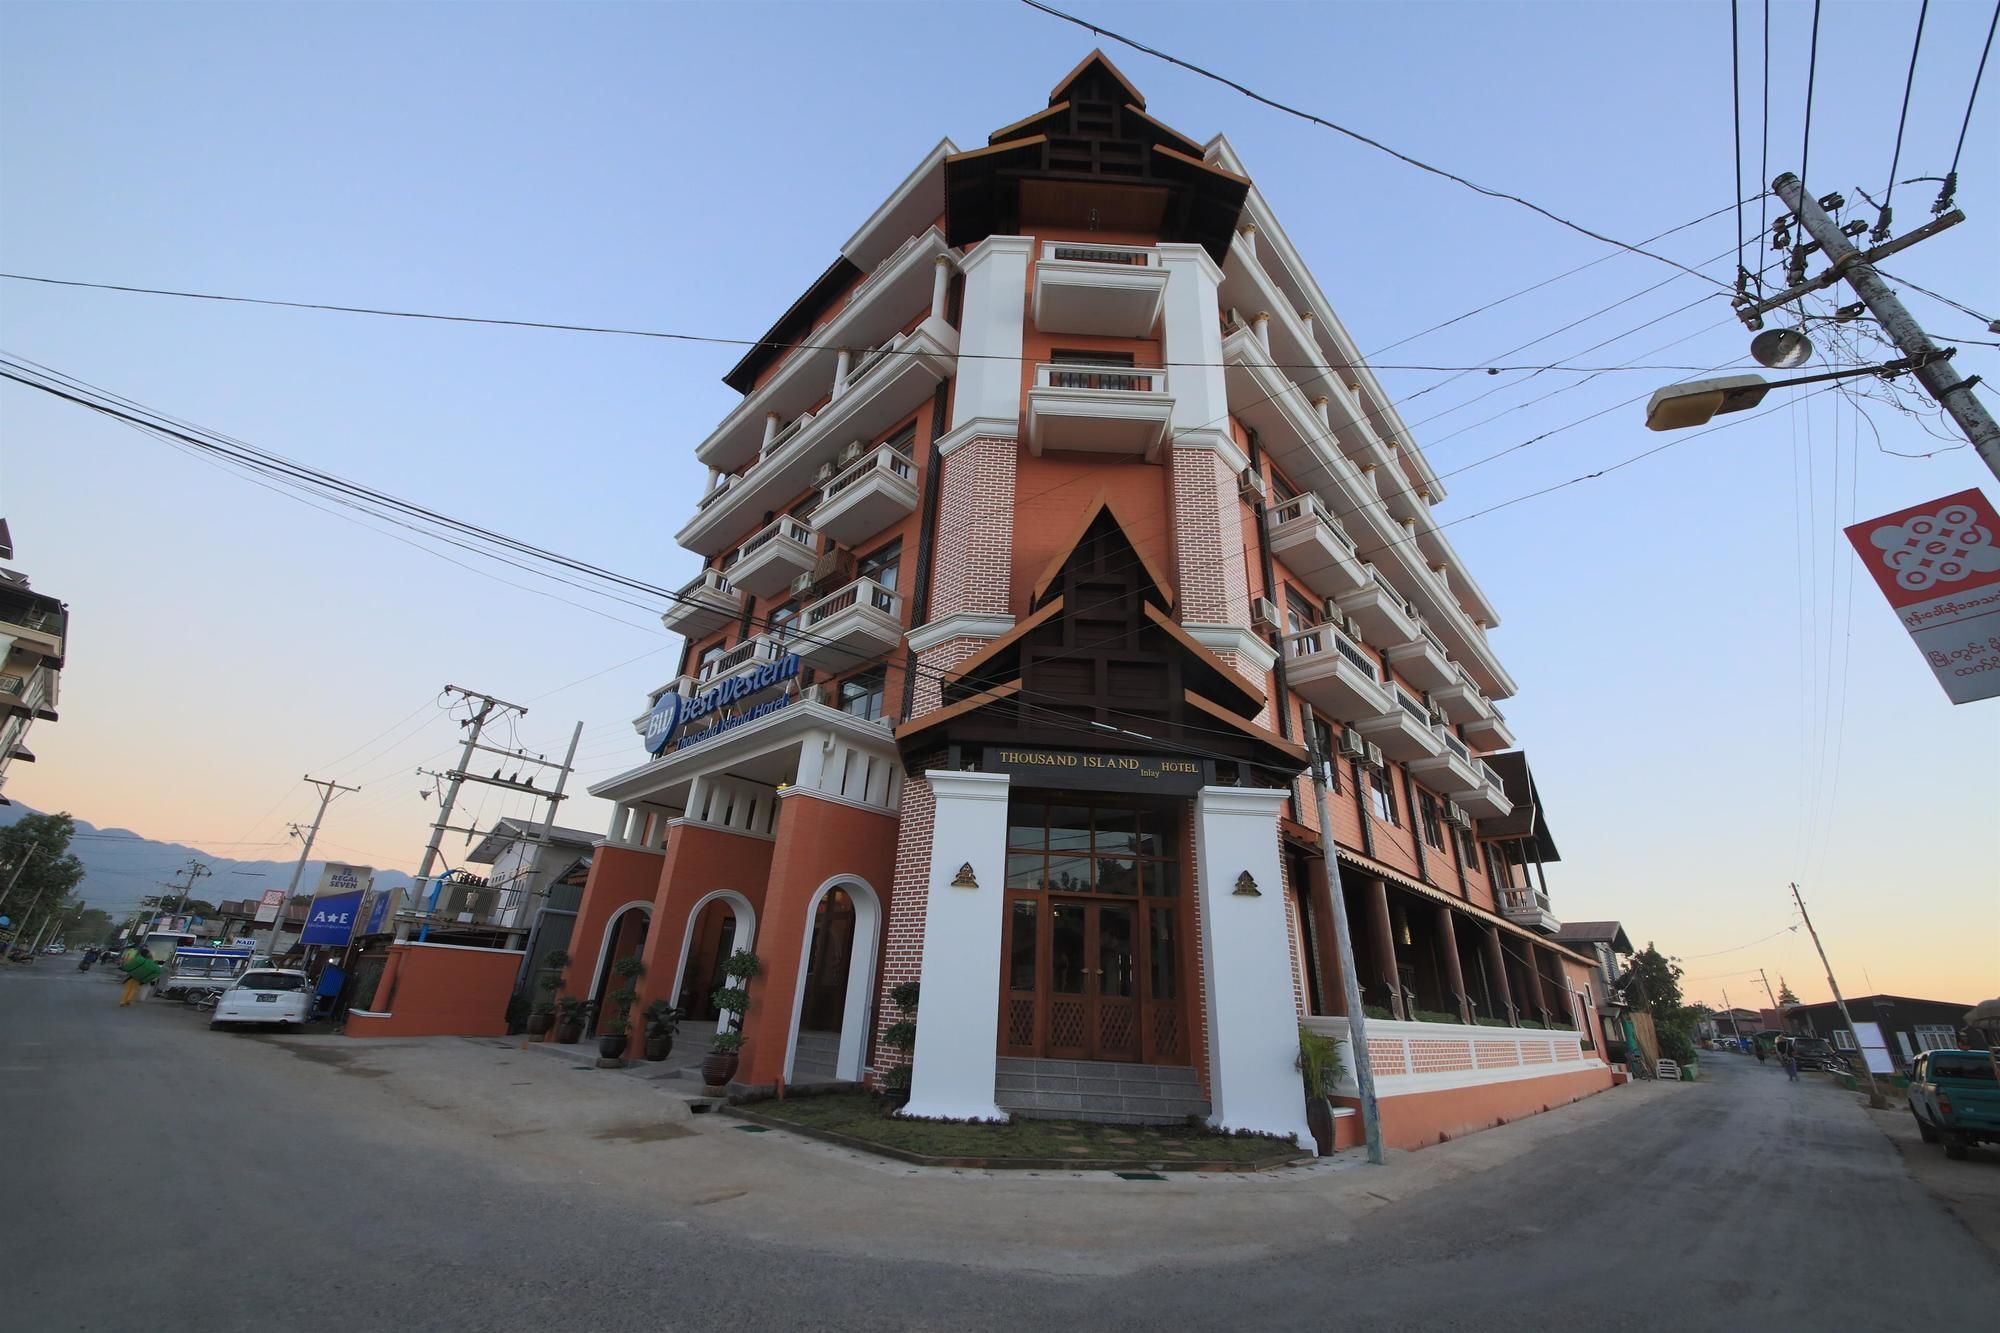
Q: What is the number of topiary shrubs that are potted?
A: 4